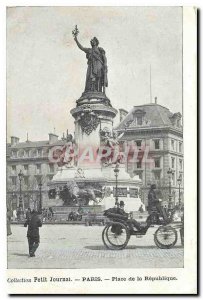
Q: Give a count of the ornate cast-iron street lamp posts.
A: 5